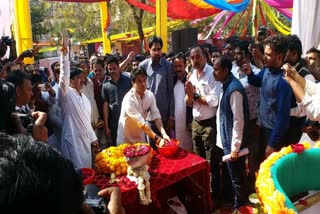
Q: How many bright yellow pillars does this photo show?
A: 3